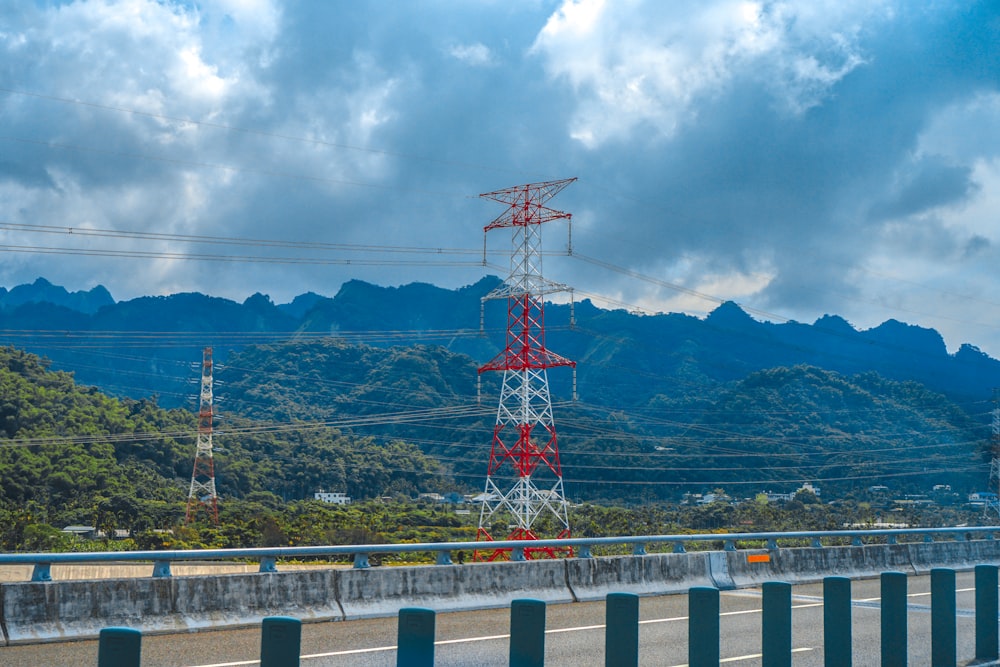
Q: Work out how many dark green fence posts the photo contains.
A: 11